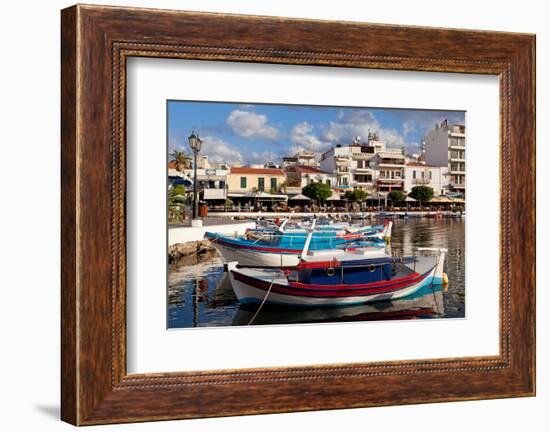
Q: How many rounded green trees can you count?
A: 4